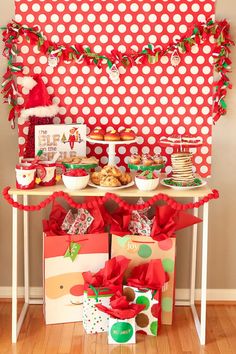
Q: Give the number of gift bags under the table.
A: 5